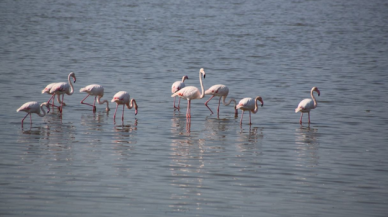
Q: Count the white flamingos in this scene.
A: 10